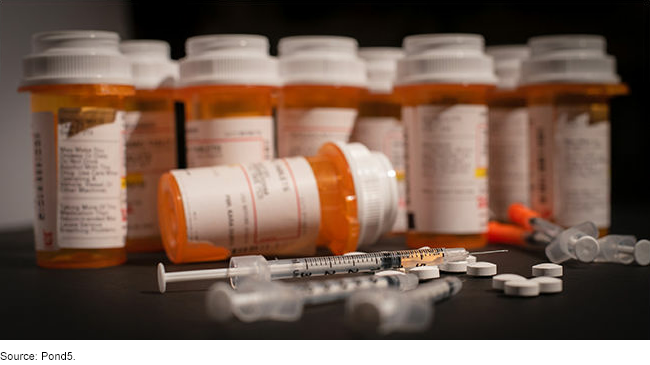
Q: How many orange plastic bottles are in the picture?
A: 9